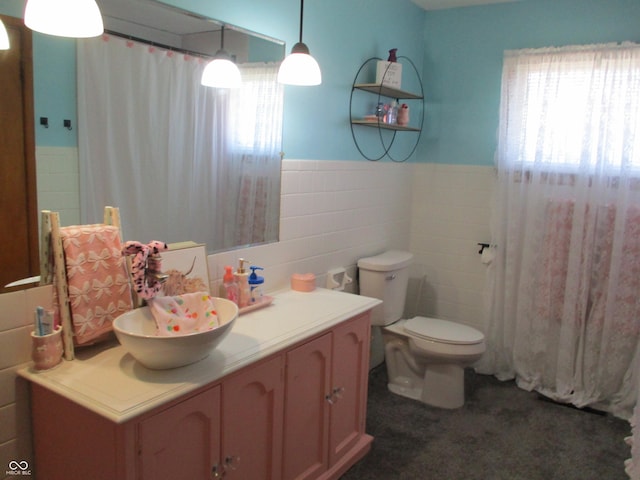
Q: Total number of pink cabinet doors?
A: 4